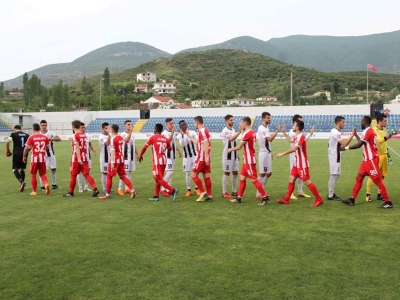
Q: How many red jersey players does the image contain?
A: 8